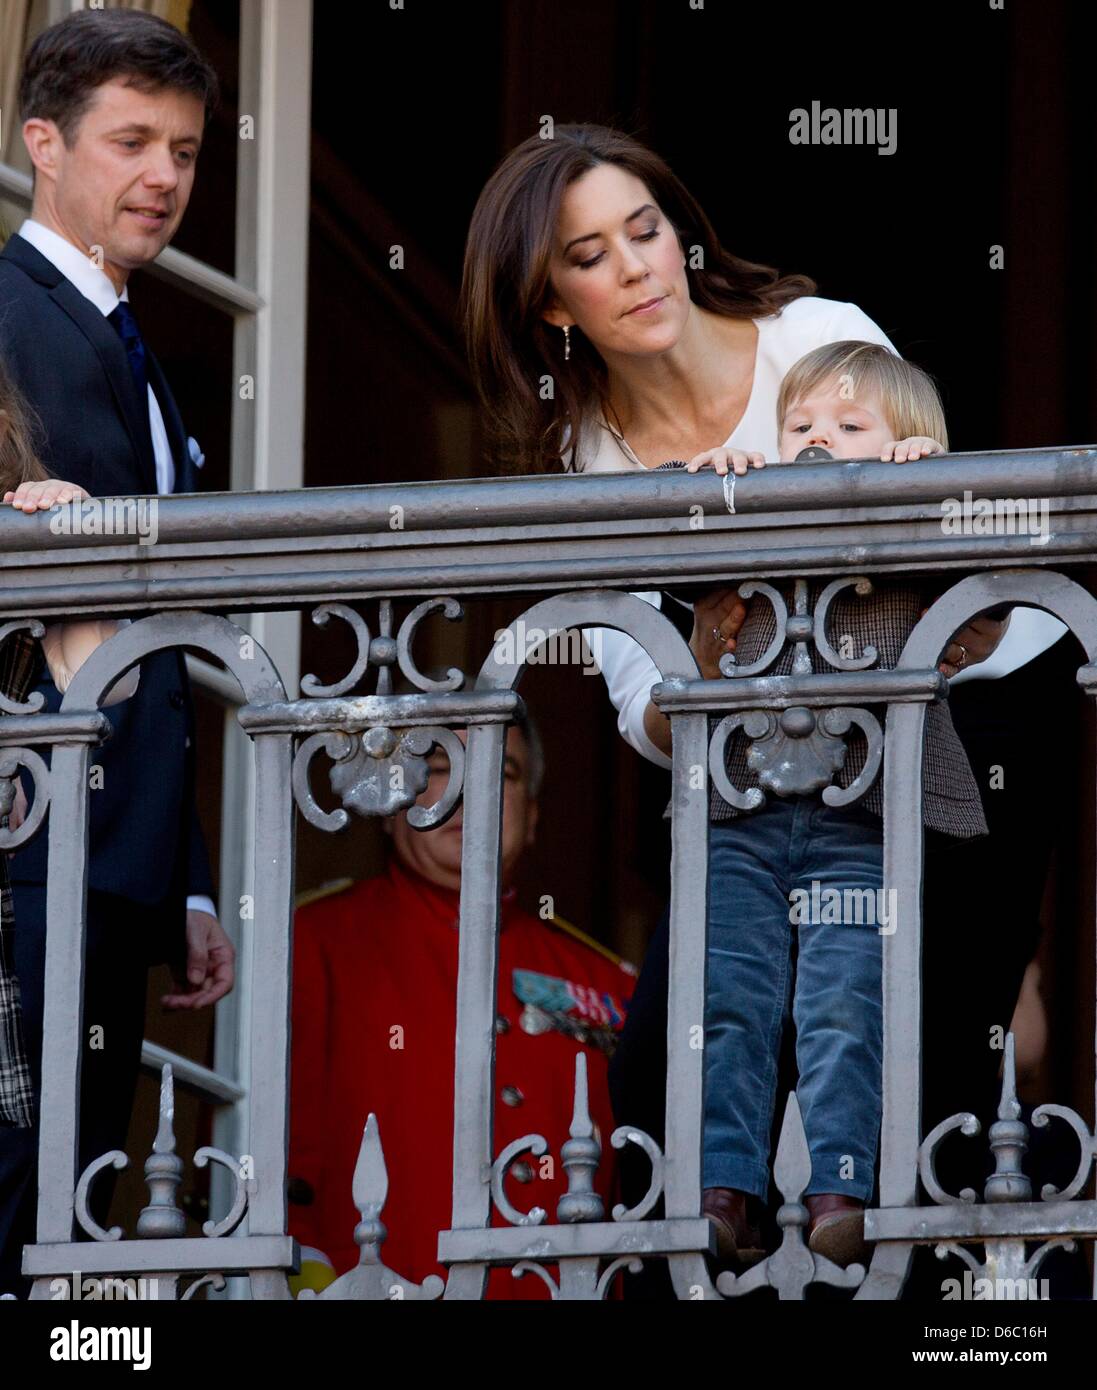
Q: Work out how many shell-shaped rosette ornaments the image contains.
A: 2